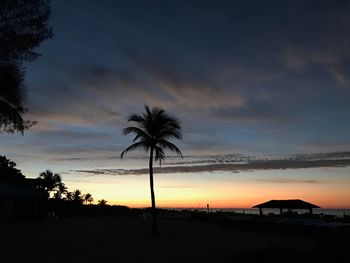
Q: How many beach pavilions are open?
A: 1